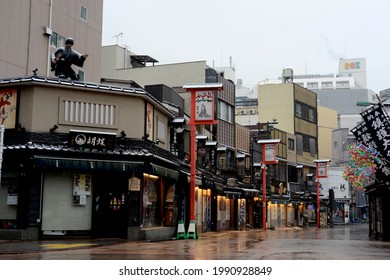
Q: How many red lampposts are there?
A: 3